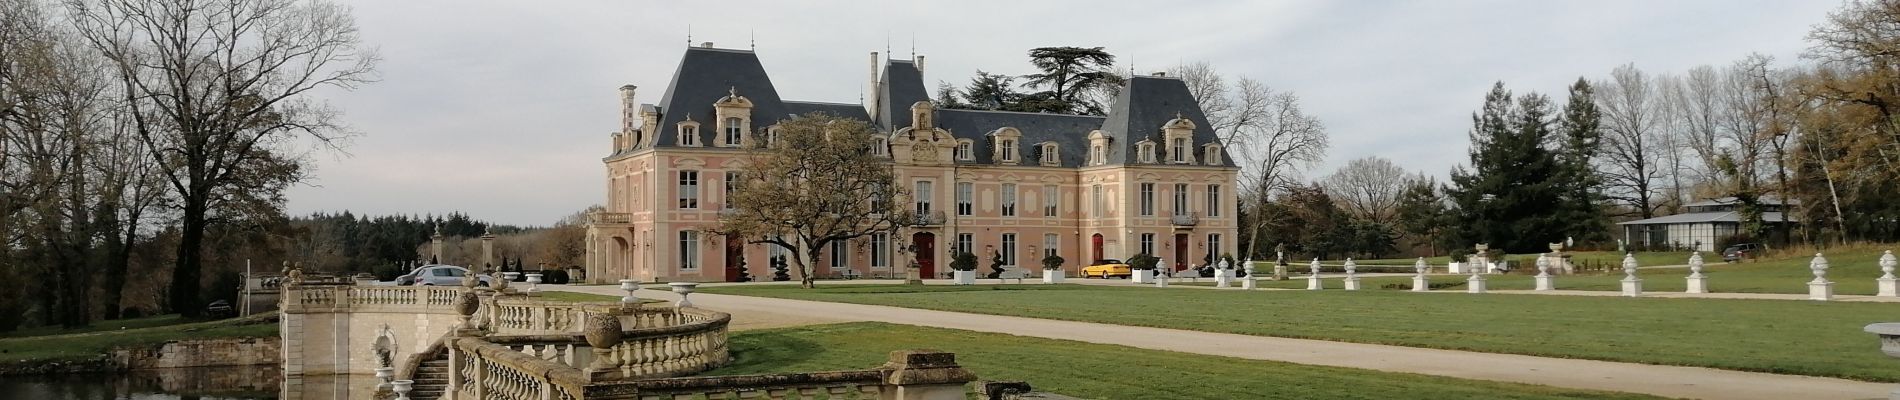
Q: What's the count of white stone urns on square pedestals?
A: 12